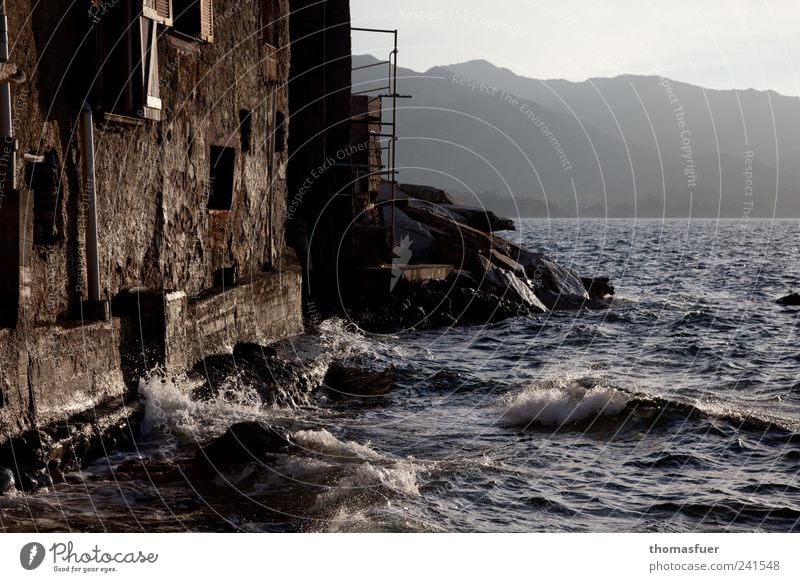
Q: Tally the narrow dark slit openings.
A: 2